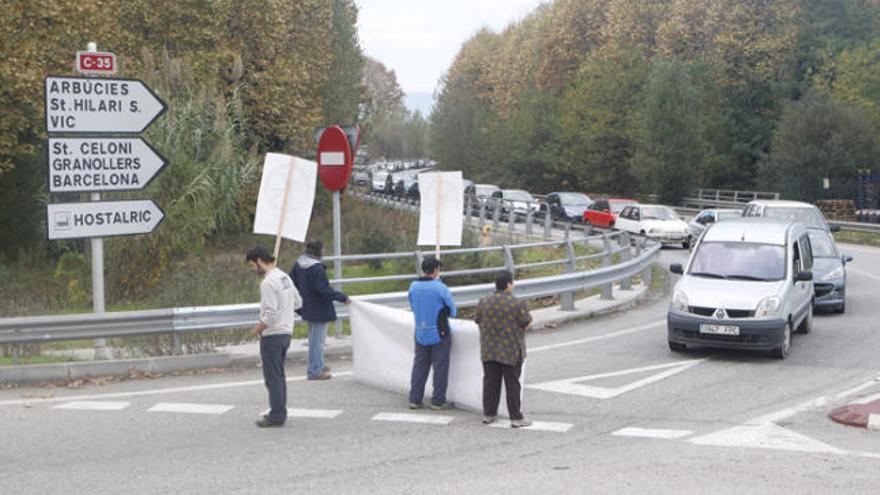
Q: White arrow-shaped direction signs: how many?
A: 3